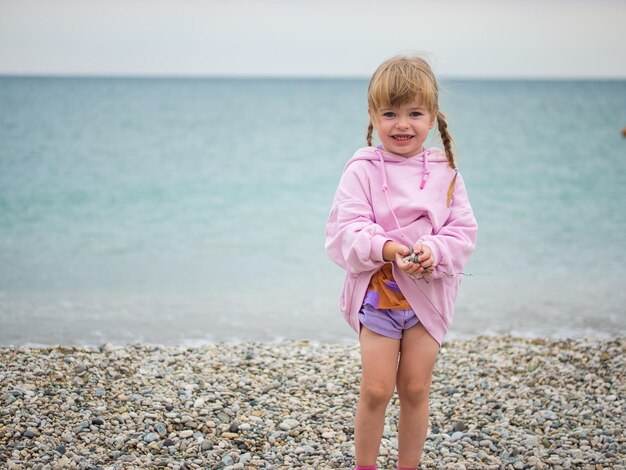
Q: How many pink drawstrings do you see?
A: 2